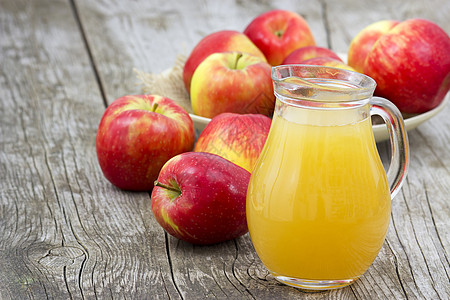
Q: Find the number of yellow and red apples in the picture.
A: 10